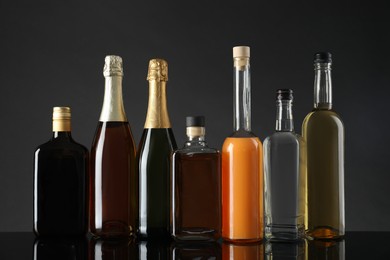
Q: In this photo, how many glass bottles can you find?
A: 7